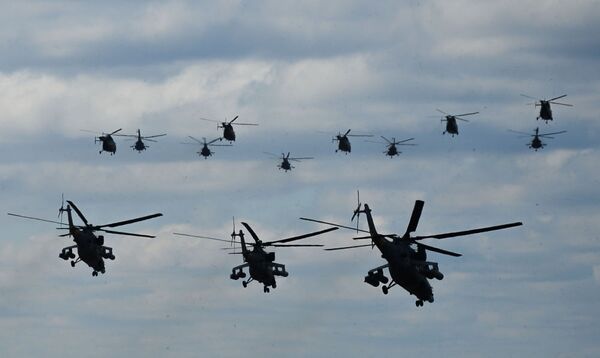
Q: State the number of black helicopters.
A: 13